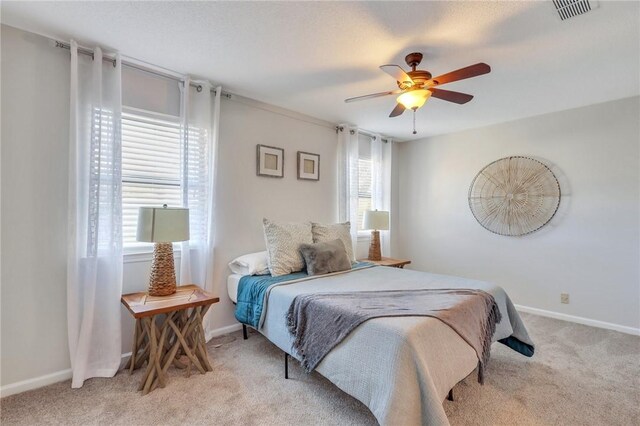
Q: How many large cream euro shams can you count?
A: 2